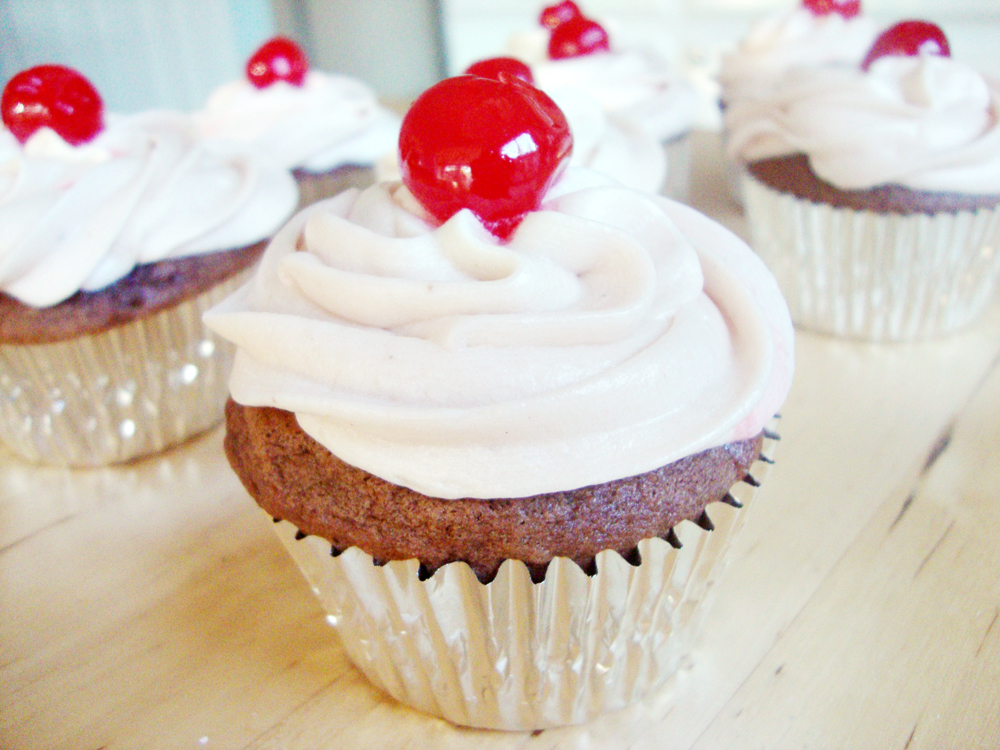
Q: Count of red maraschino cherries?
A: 8